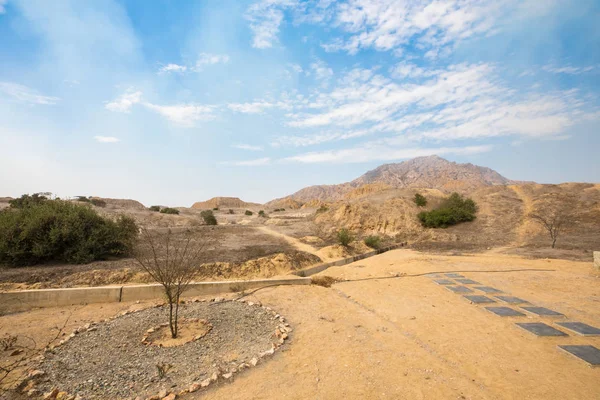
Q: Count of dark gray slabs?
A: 13